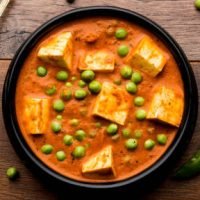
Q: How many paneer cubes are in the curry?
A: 7